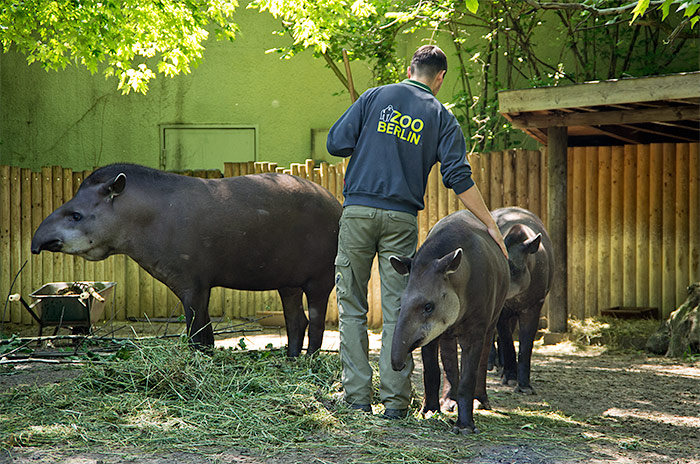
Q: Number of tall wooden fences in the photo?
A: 1